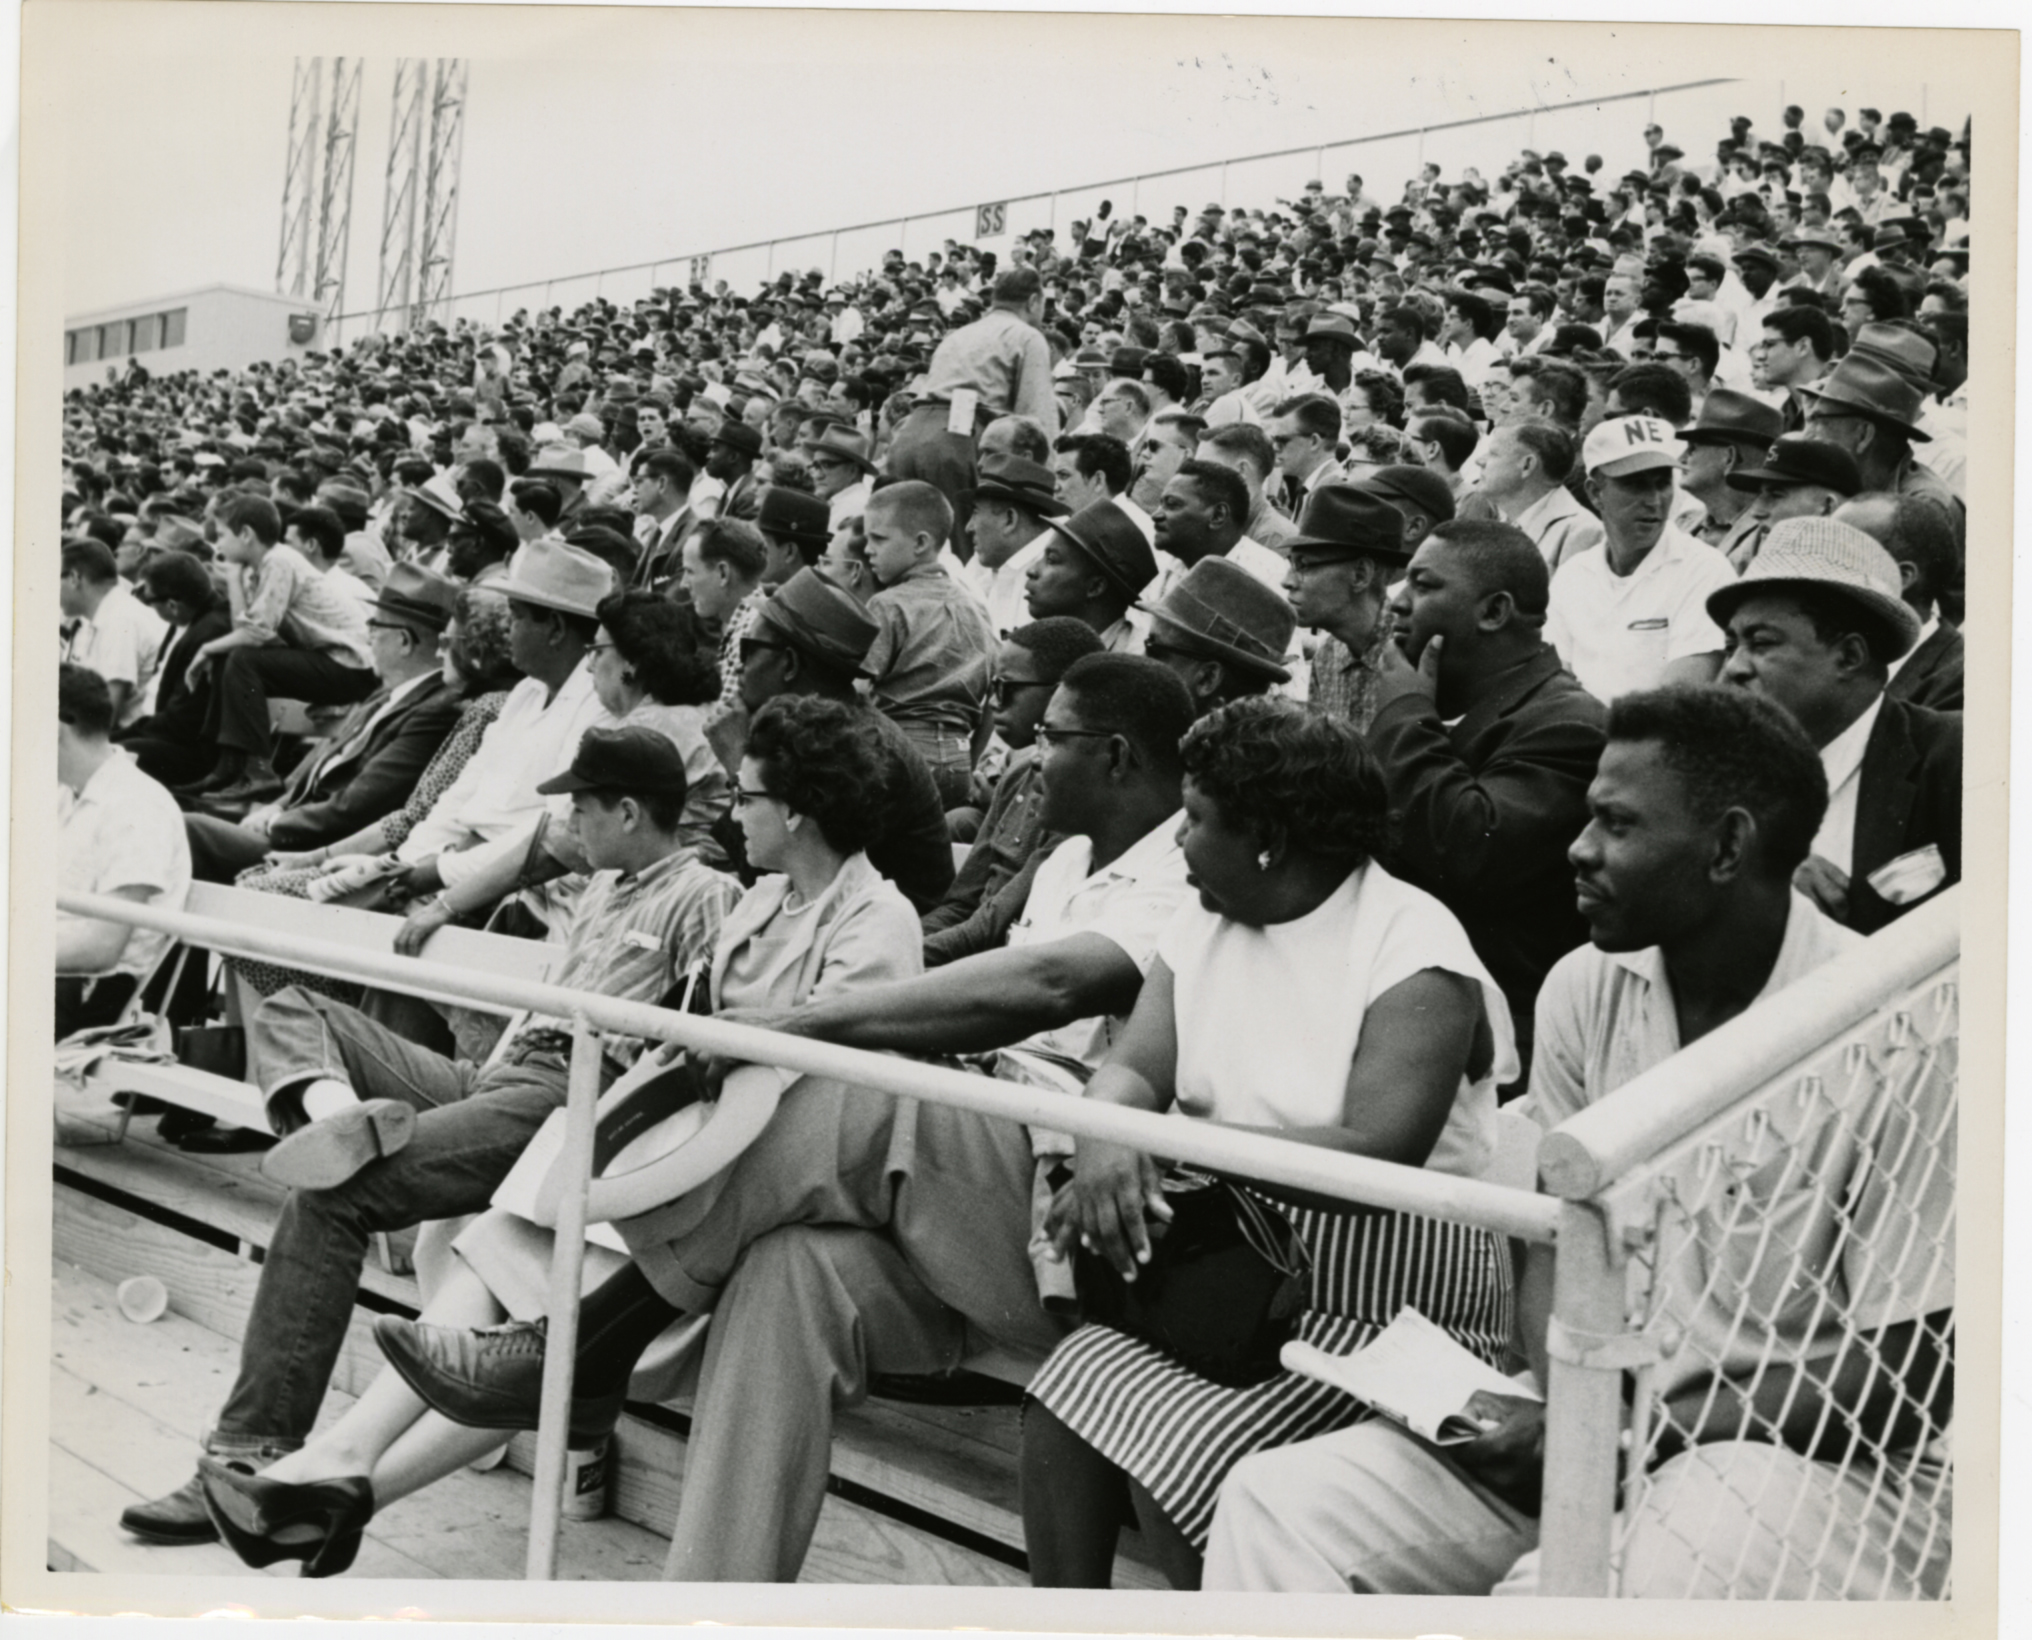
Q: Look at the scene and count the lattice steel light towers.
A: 2